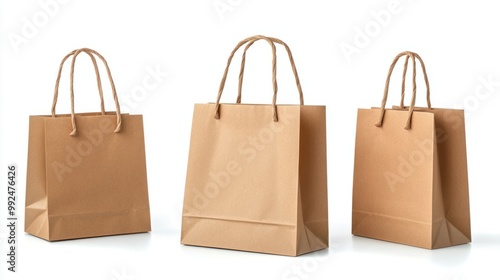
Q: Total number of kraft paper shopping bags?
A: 3